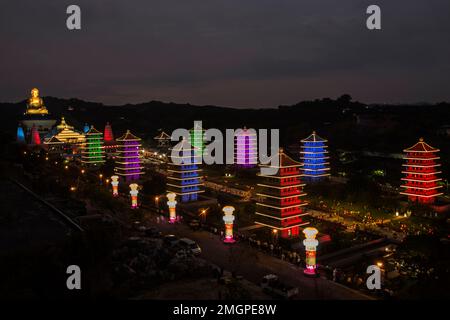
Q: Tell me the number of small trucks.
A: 1